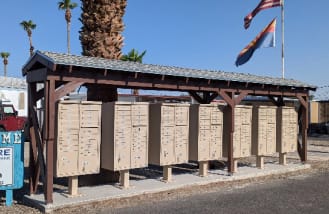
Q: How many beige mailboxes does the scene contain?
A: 7